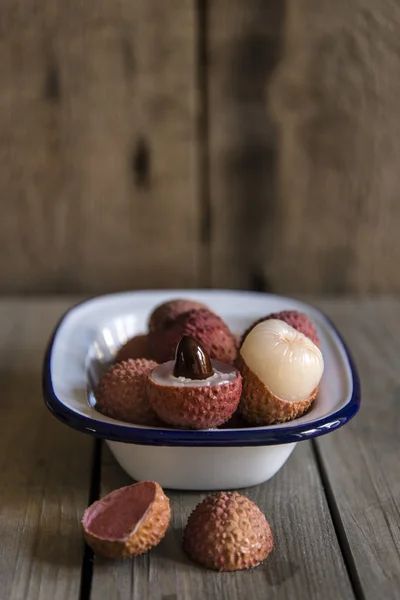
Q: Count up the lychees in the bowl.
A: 7